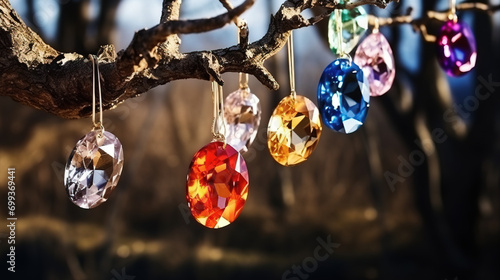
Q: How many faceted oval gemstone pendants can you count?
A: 8